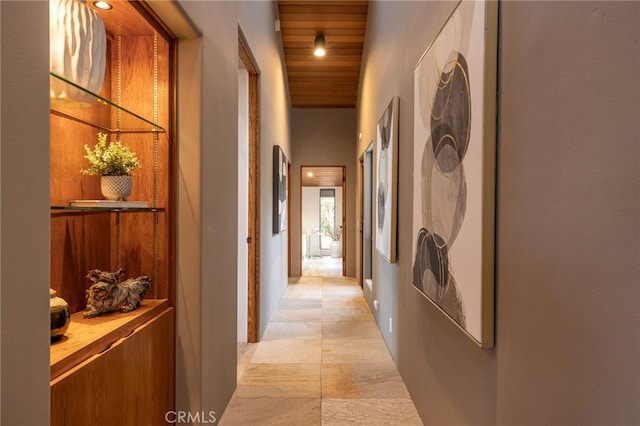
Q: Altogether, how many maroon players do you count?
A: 0